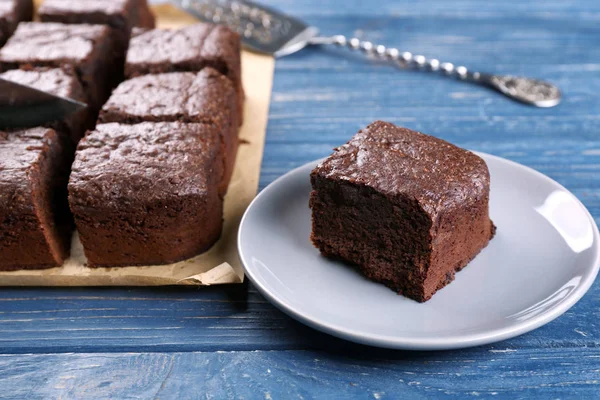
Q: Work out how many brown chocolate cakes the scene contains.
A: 9